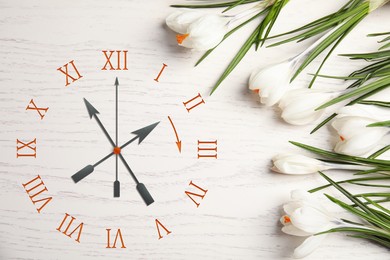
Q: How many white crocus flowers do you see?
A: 6